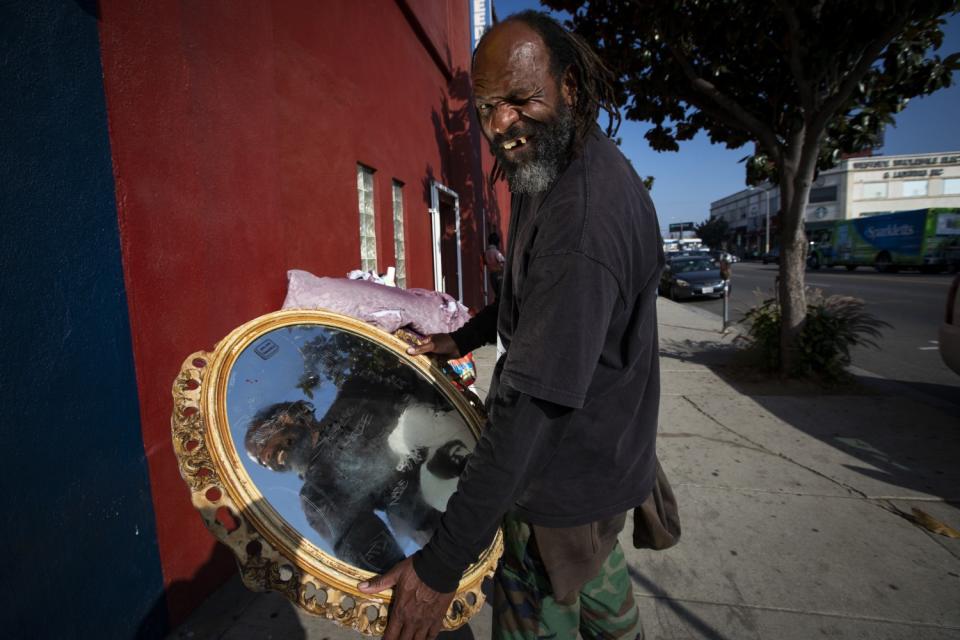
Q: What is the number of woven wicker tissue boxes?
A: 0